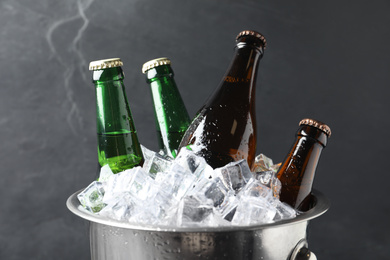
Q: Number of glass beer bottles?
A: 4